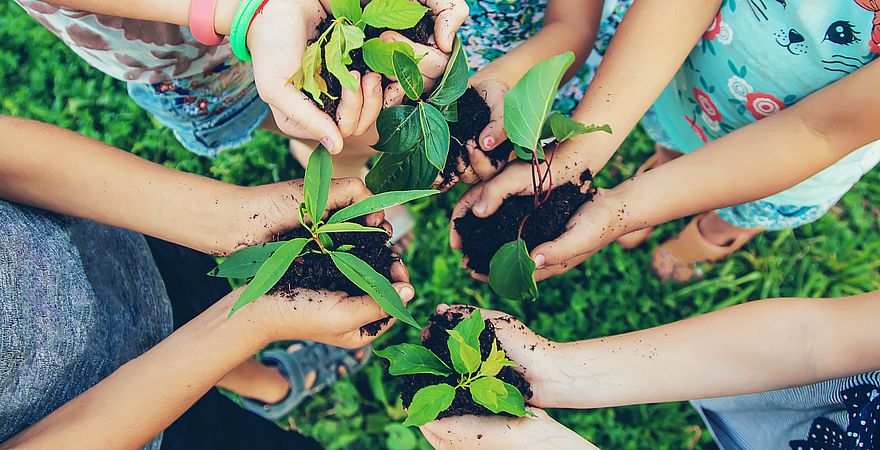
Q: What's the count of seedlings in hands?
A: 5